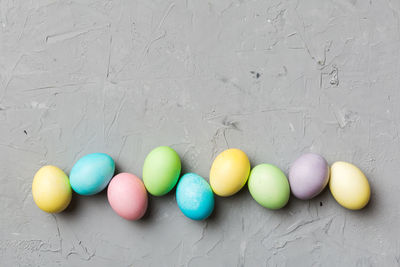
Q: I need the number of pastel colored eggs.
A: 9